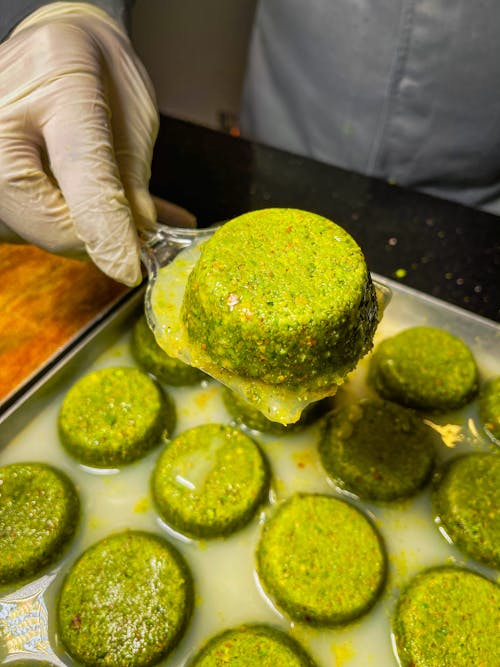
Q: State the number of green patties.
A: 14